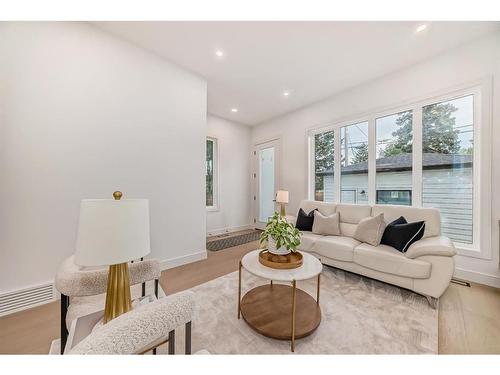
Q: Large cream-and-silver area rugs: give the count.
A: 1